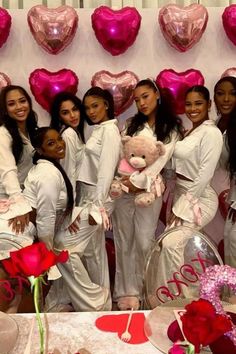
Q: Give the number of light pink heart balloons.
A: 5